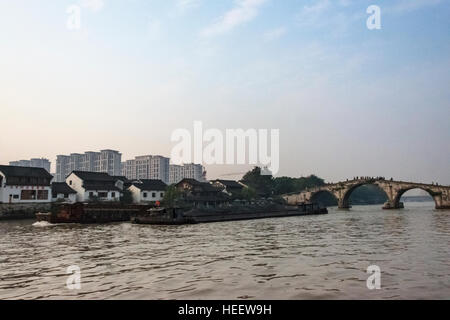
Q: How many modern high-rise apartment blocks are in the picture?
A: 4